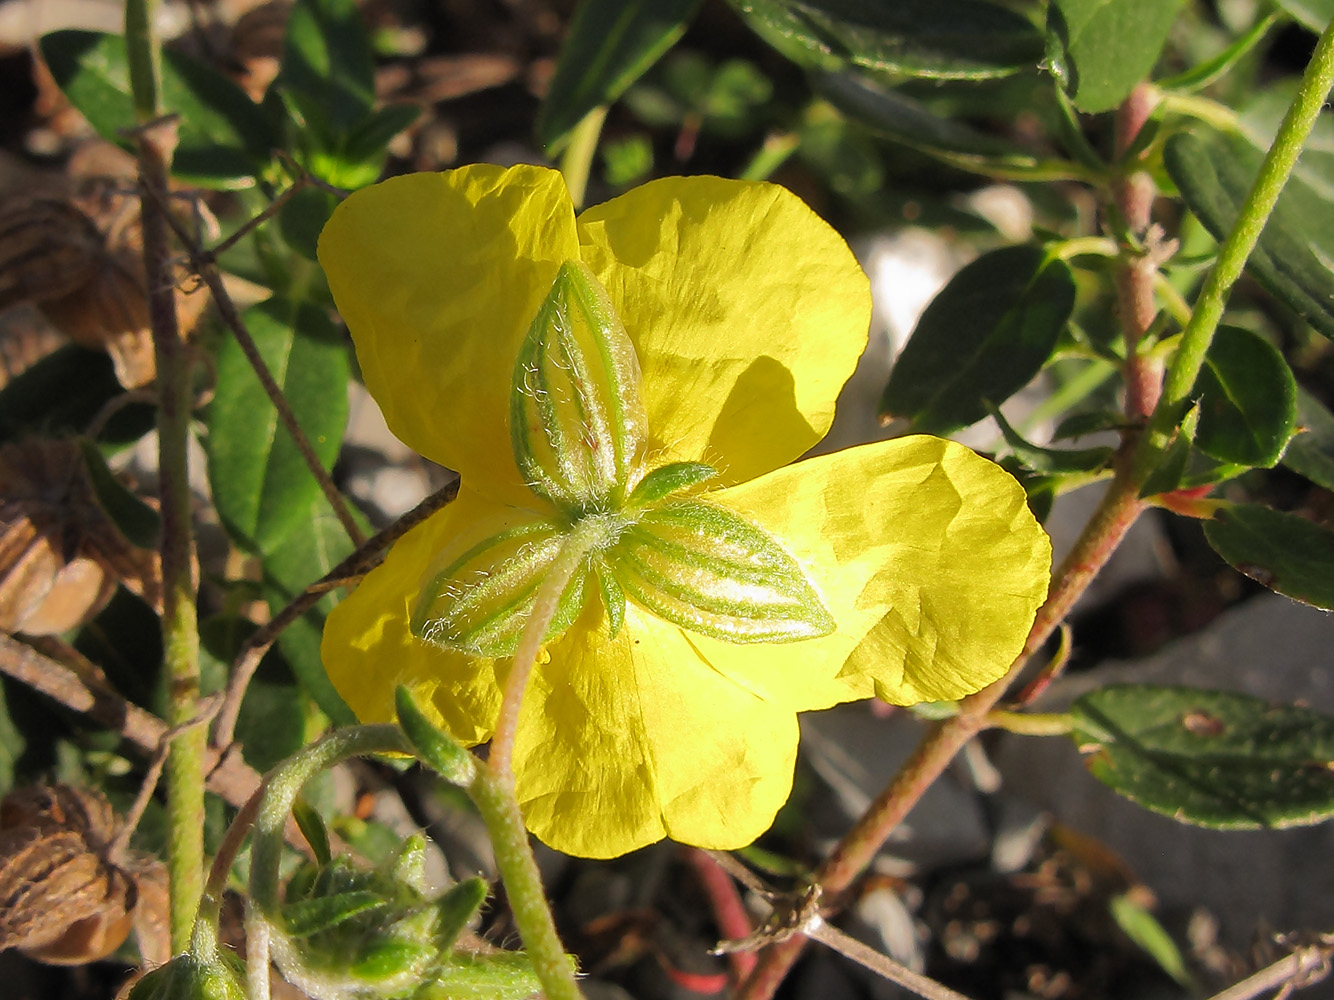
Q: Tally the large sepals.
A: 3